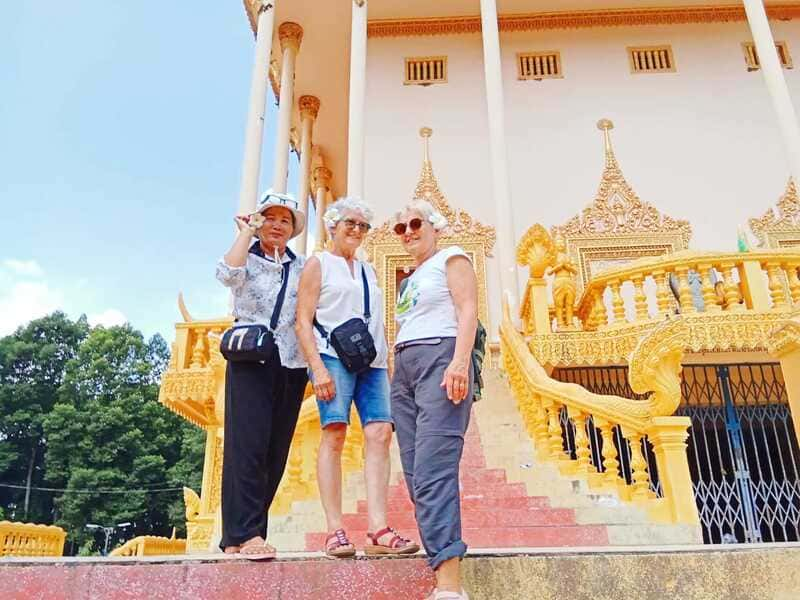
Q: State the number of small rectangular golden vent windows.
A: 4